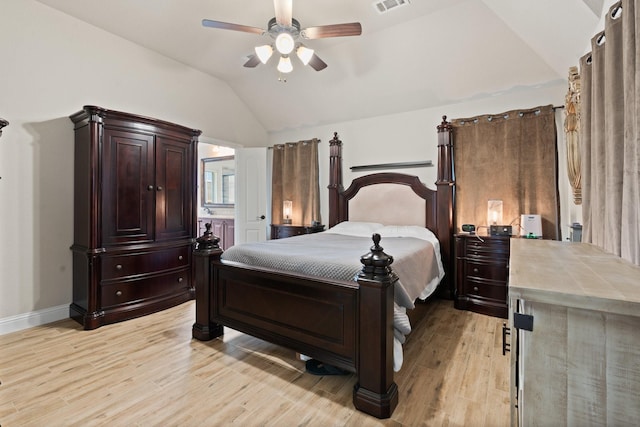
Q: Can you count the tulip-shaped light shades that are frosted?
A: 4